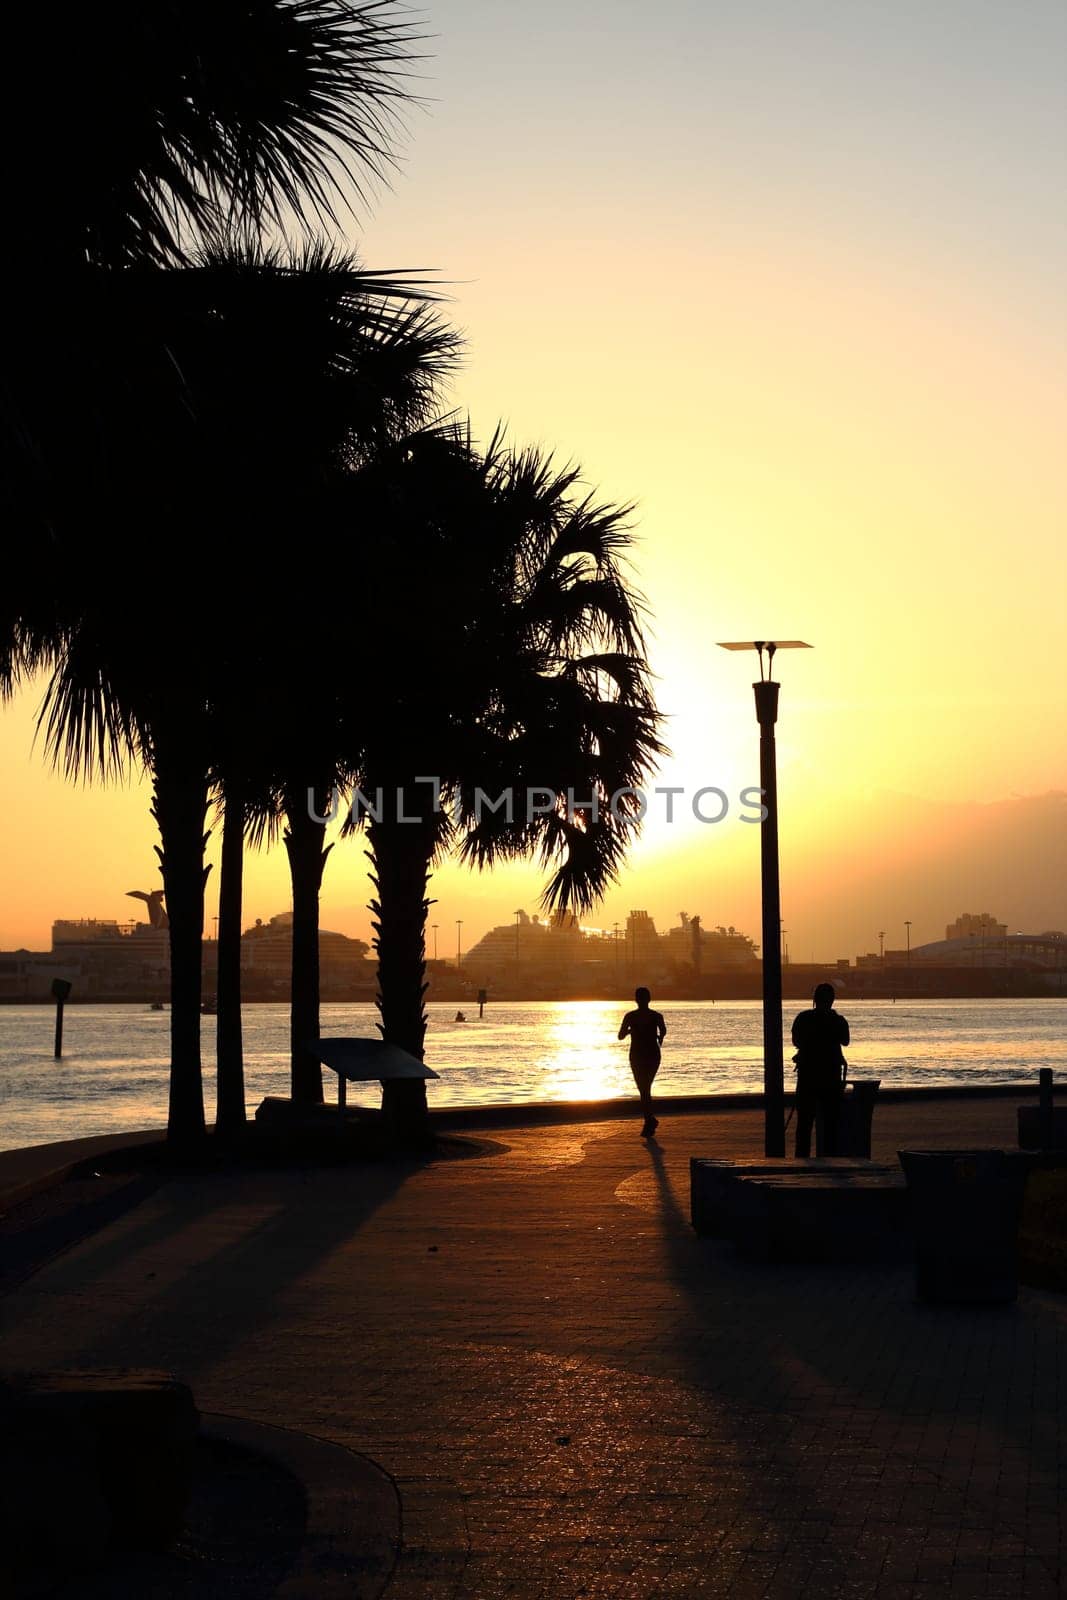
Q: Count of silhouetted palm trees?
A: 4